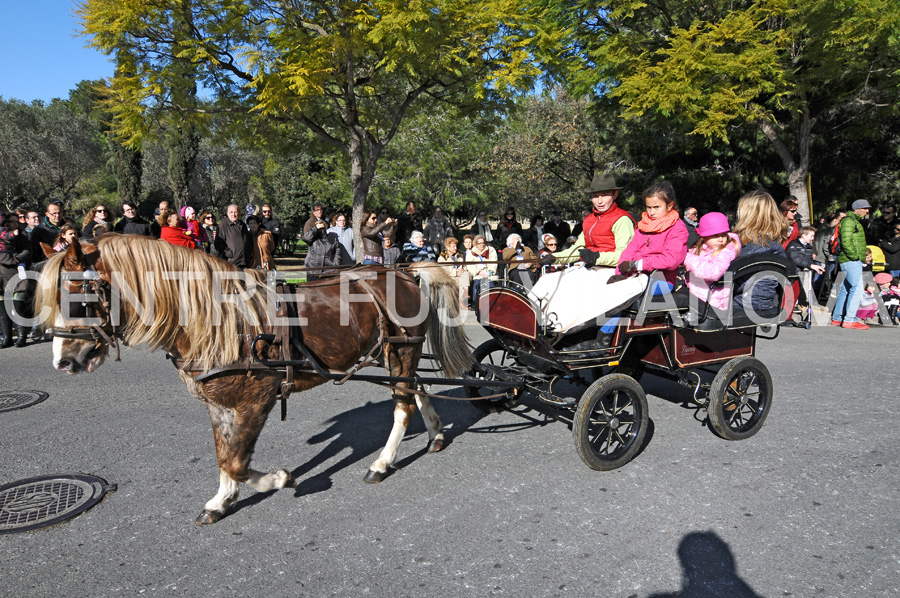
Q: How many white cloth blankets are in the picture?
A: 1